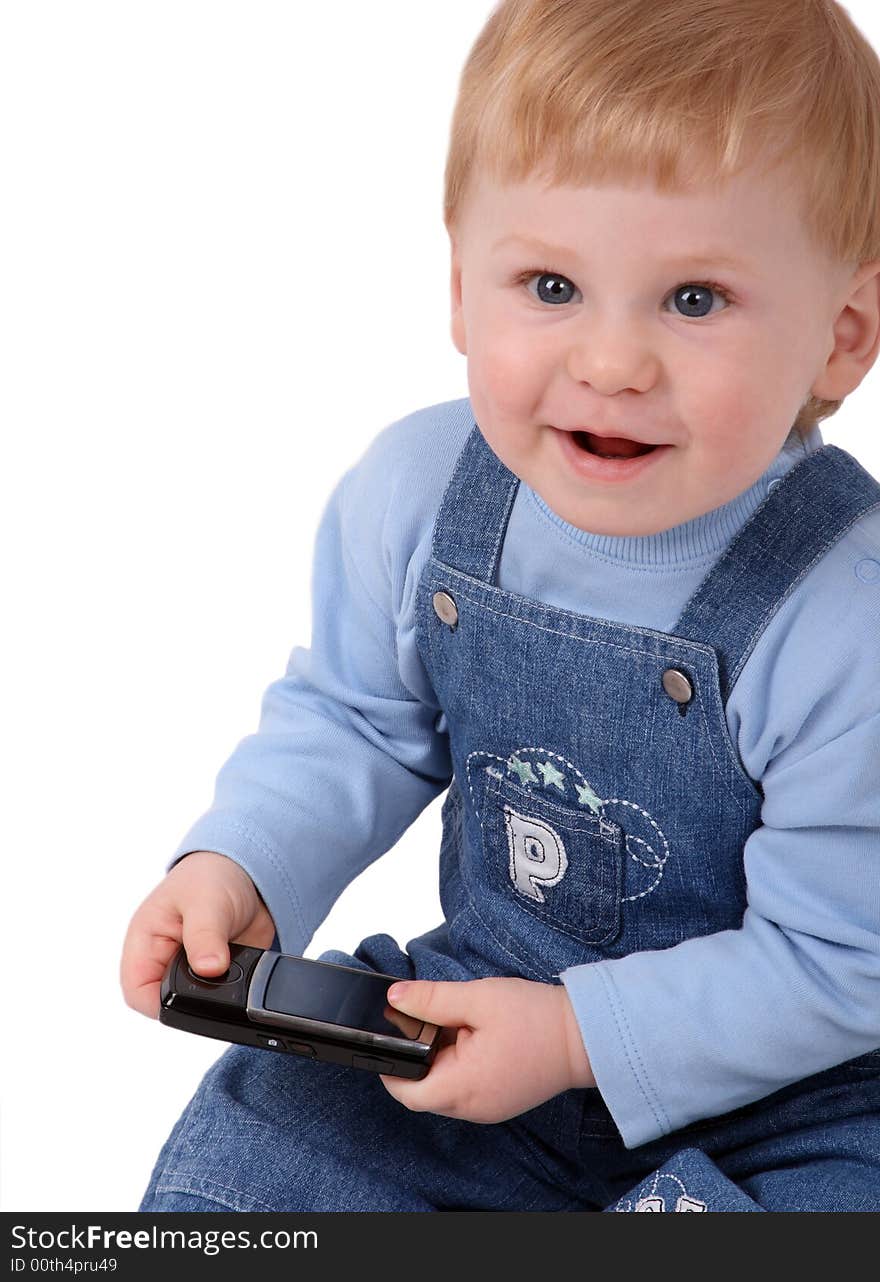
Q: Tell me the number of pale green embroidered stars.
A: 3